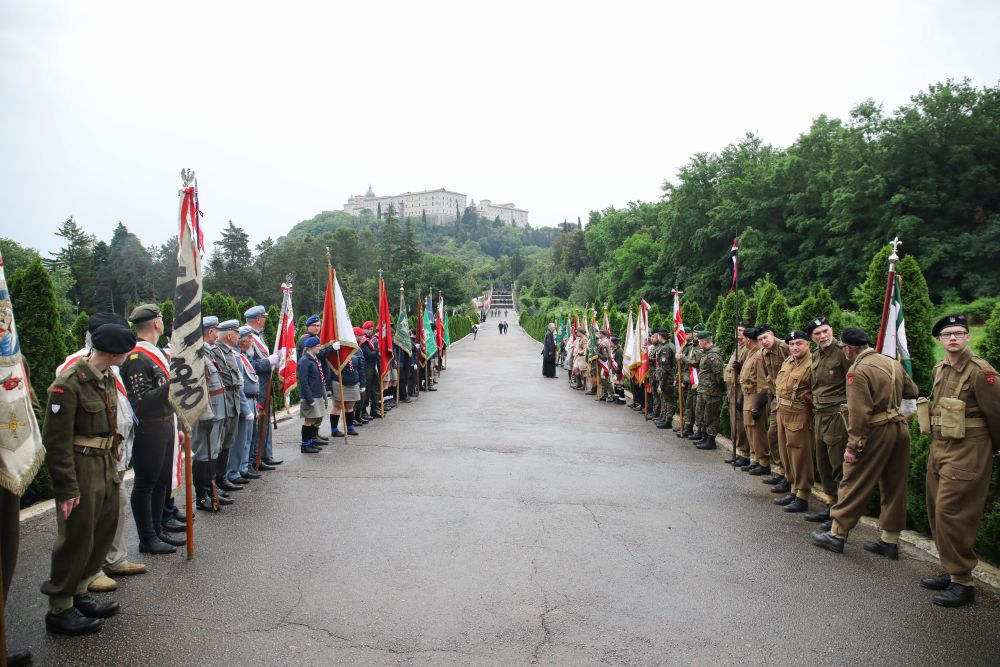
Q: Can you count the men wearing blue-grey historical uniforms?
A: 4